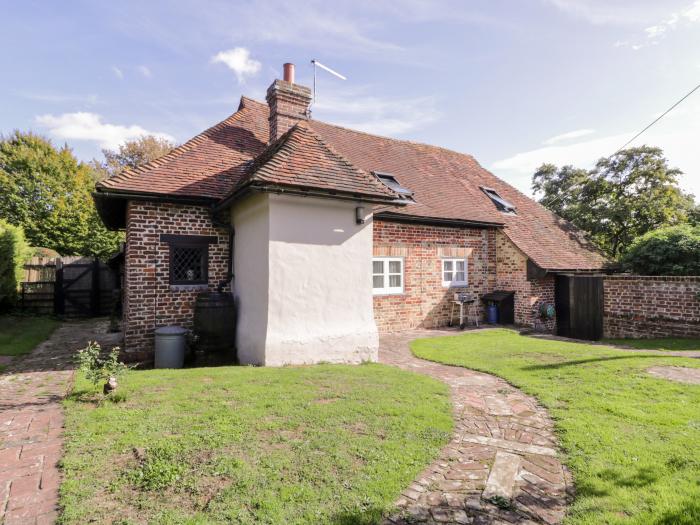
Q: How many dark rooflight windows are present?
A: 2